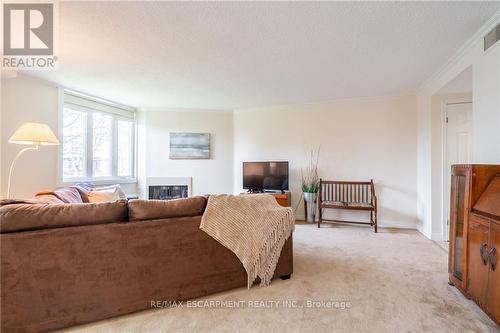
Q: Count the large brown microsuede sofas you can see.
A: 1